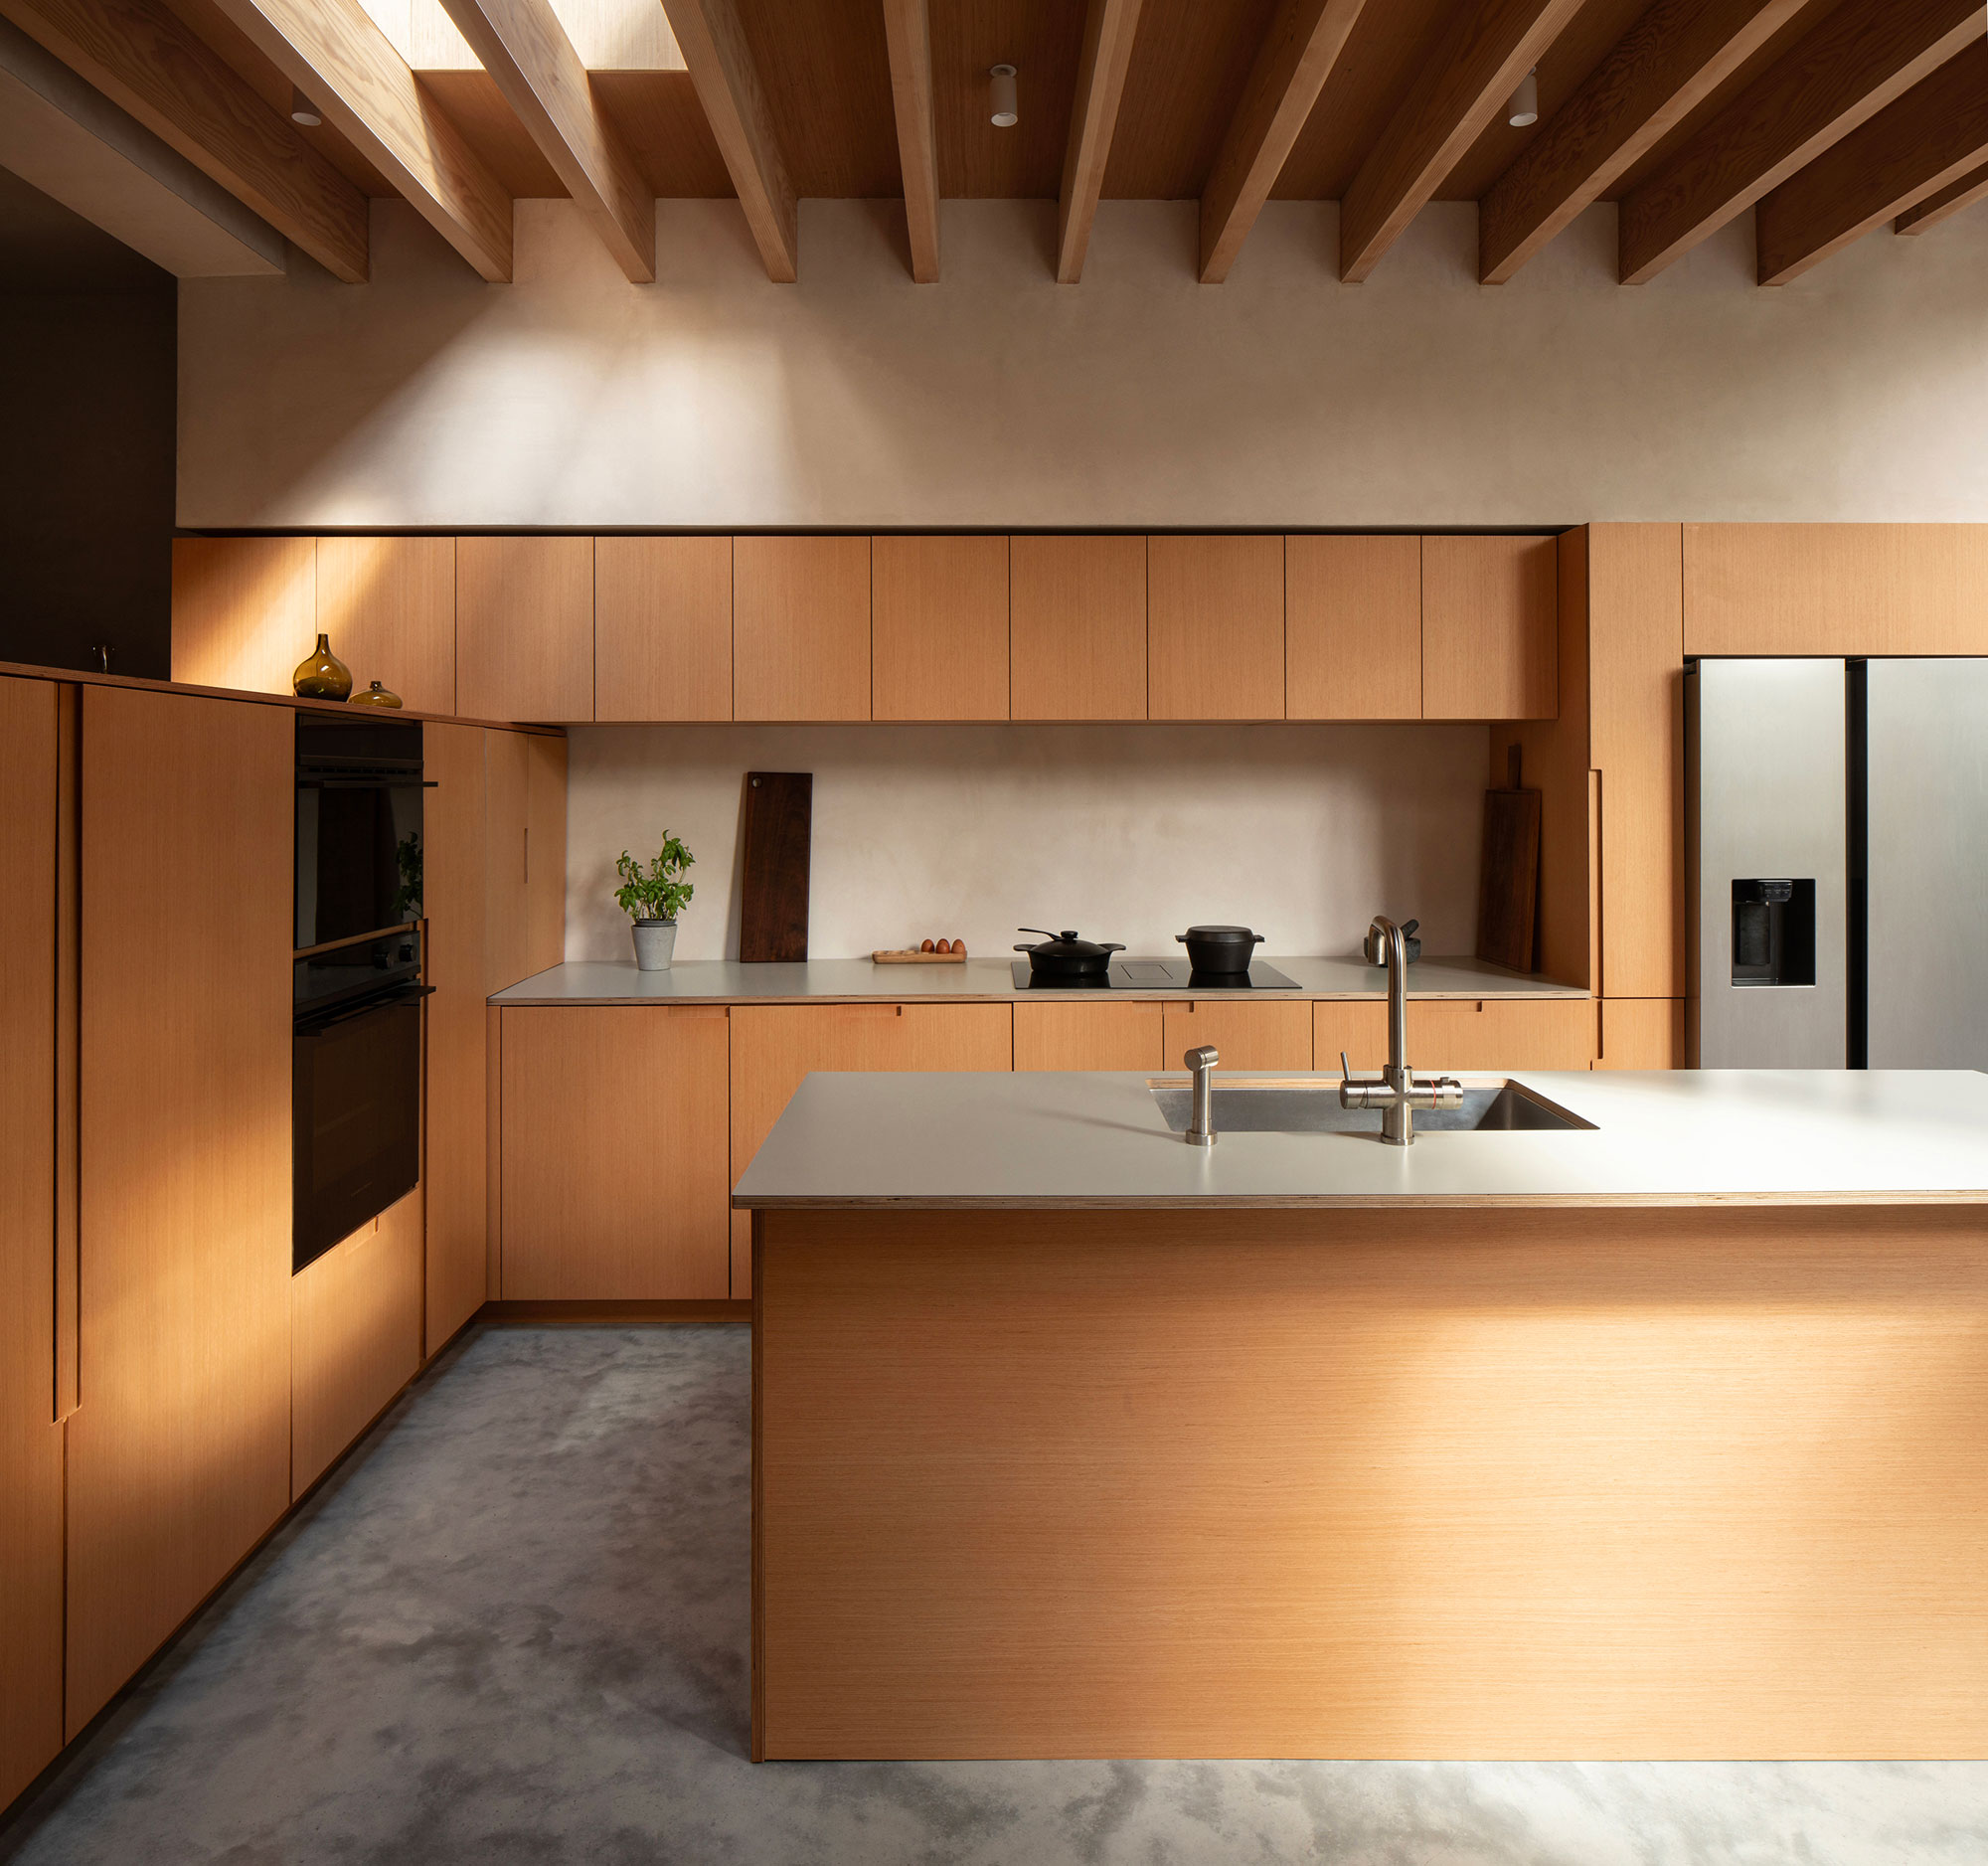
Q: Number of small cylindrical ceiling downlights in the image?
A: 3